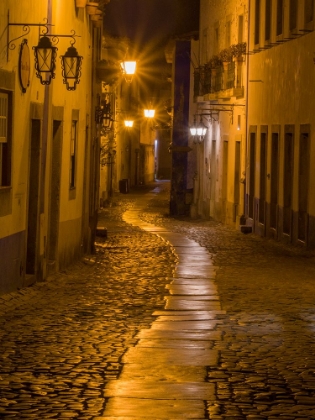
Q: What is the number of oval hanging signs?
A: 1